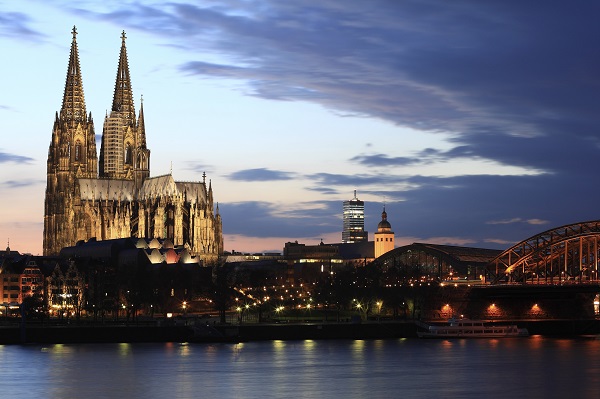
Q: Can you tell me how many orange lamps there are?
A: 3